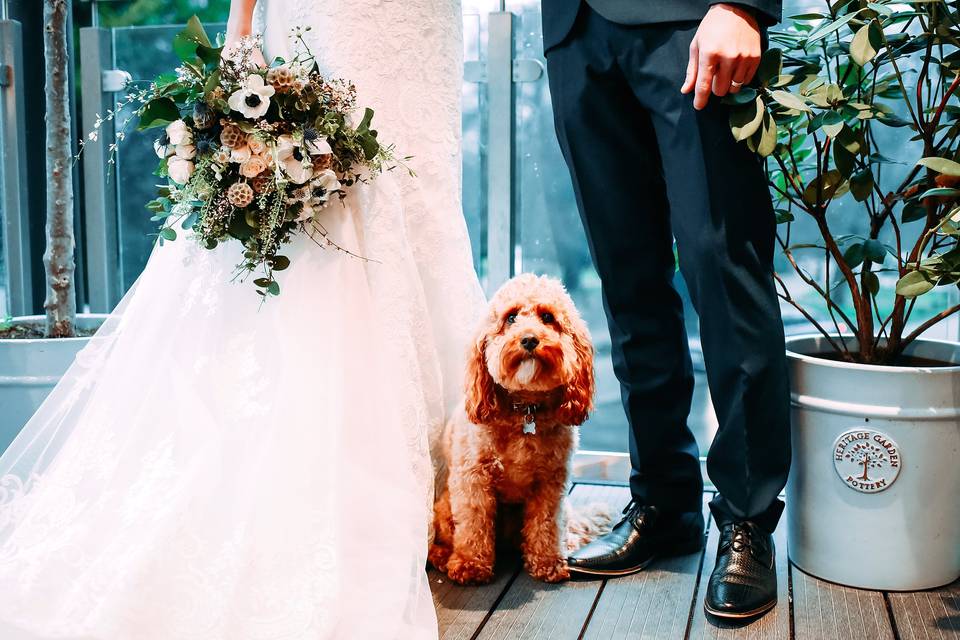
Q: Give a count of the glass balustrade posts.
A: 3